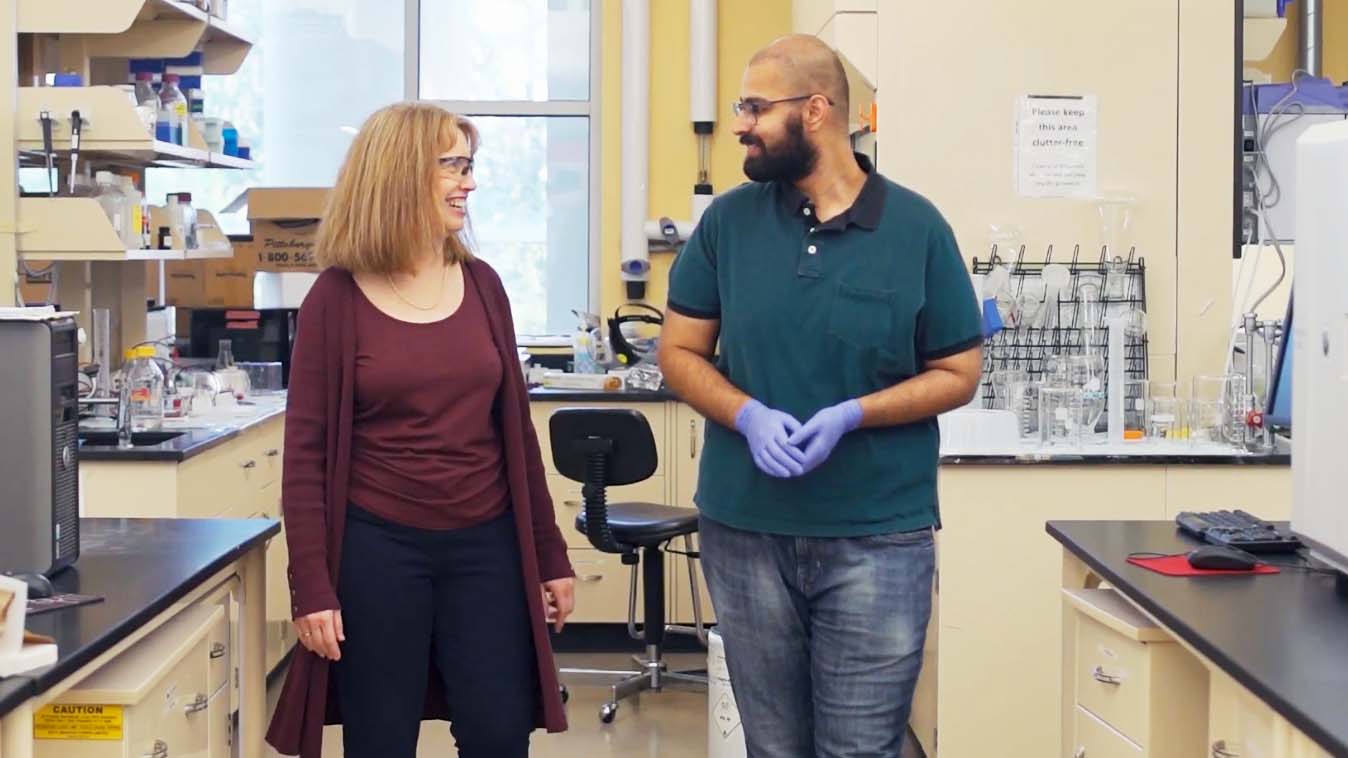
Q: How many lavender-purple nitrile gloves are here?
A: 2